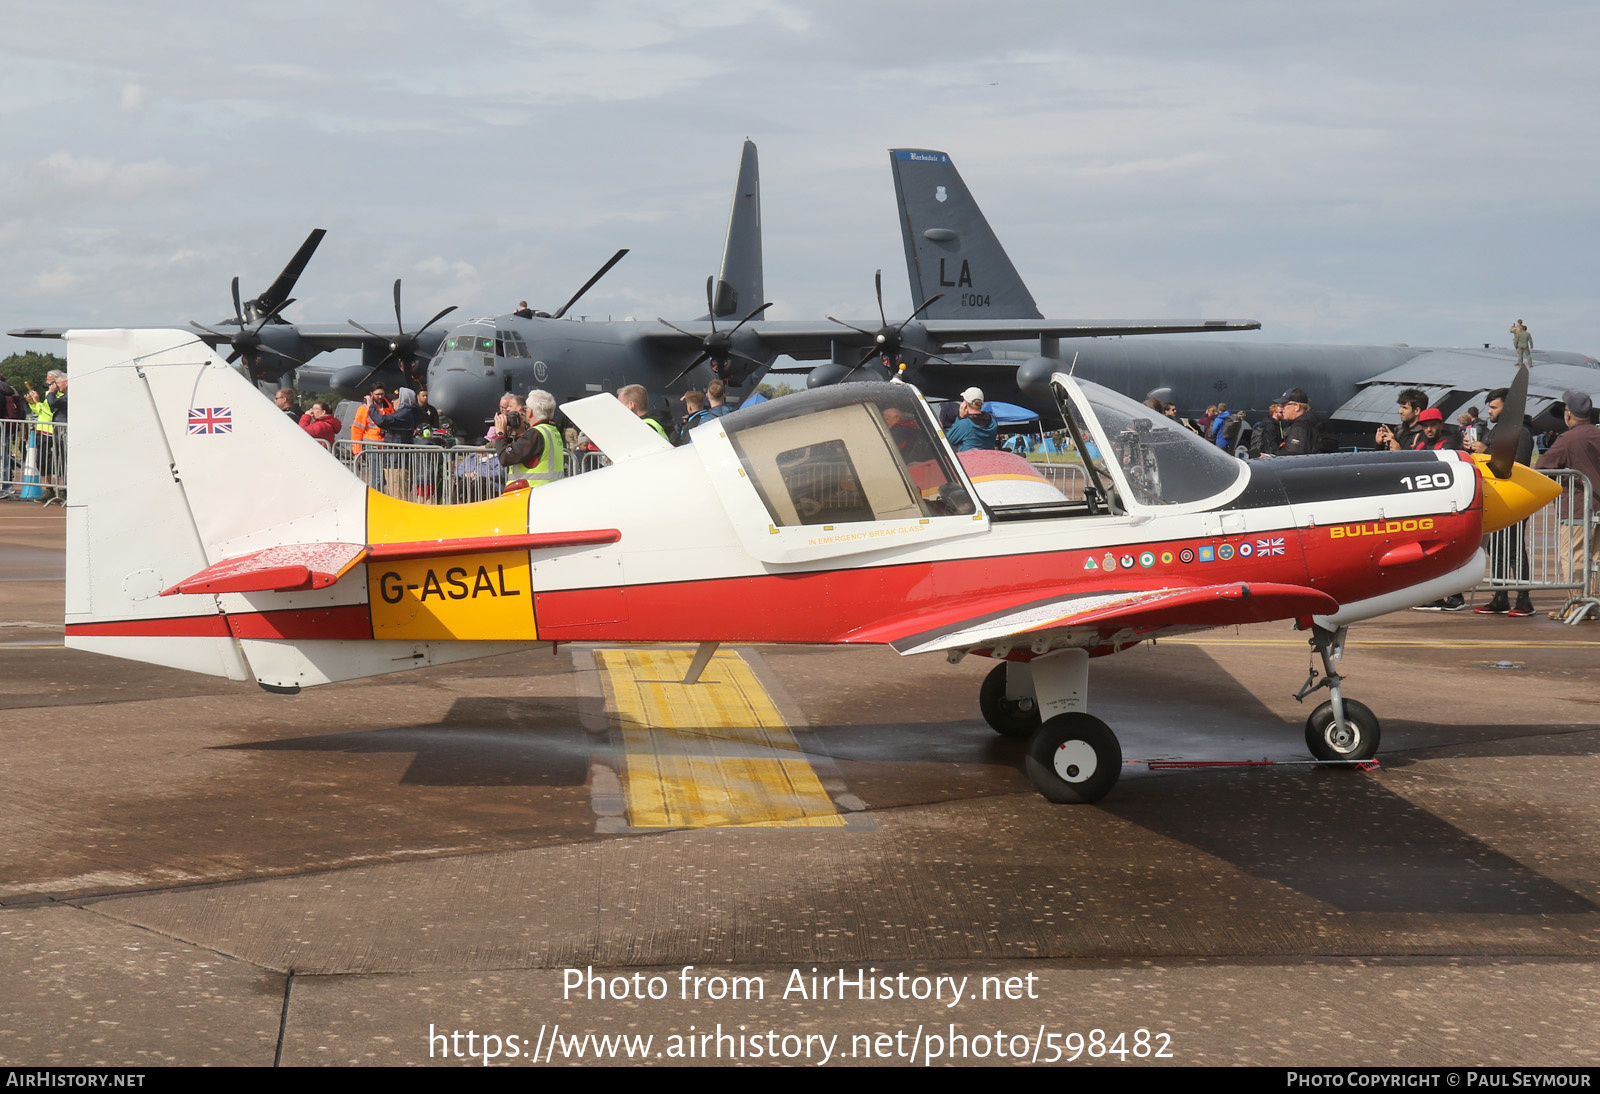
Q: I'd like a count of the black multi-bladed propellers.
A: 4